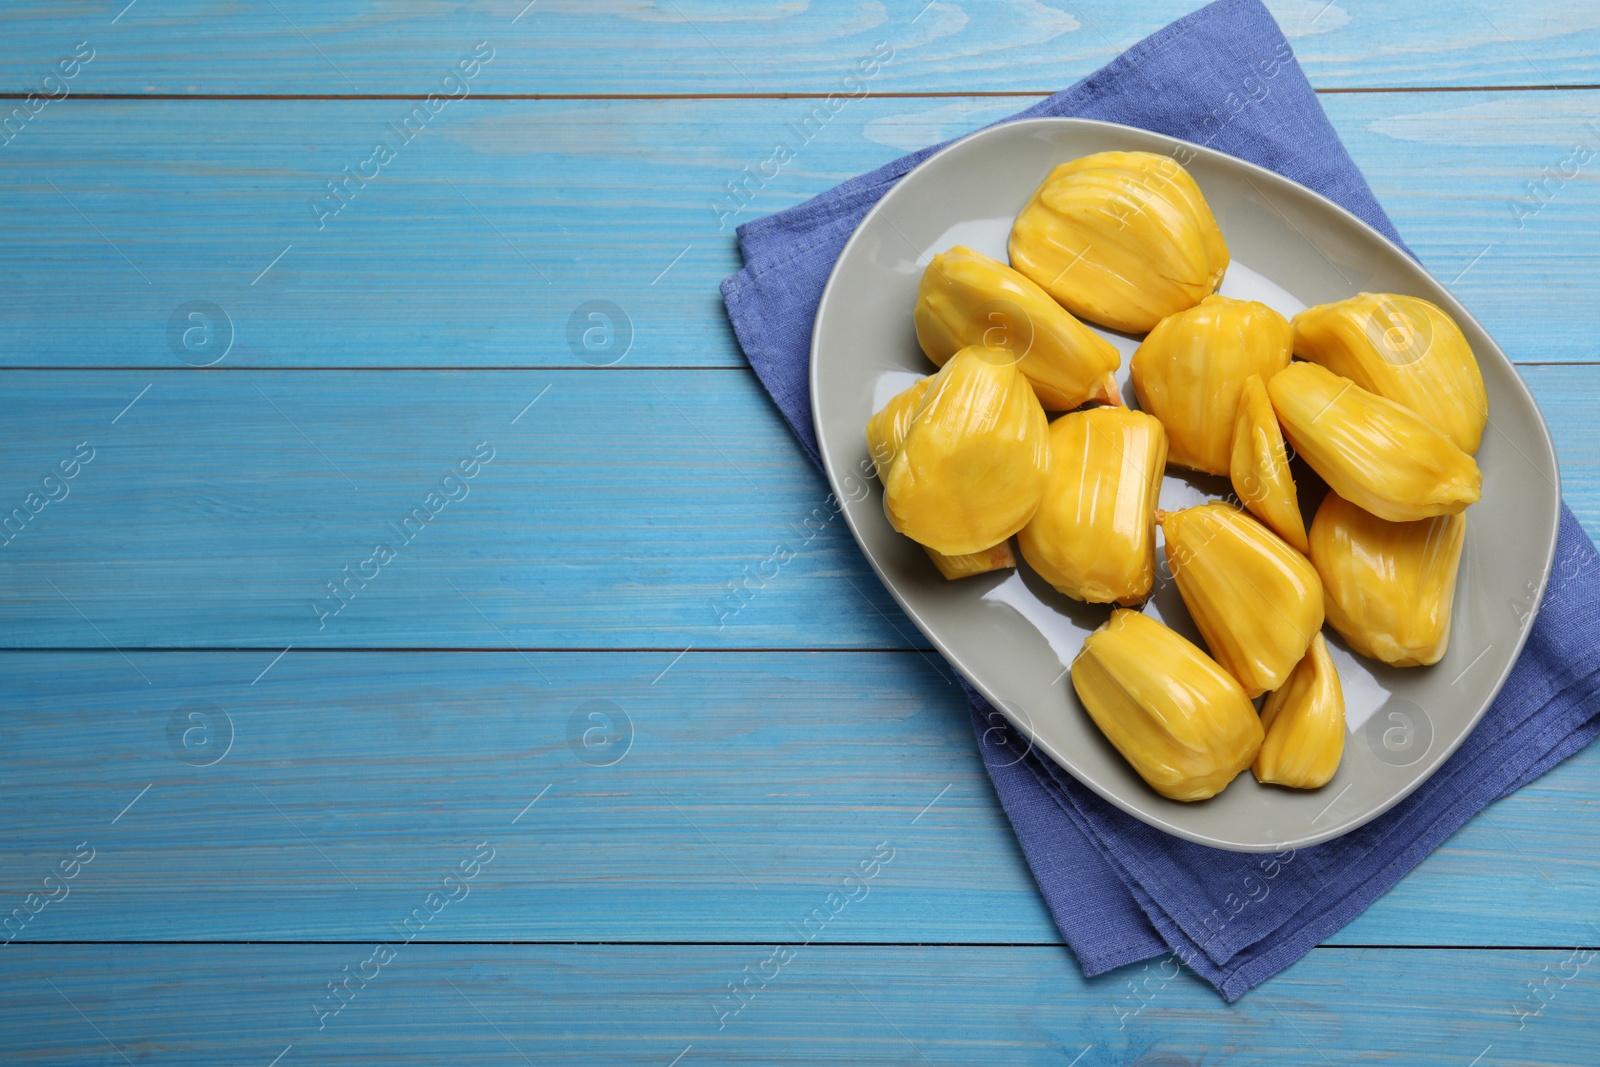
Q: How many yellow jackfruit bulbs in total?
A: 13